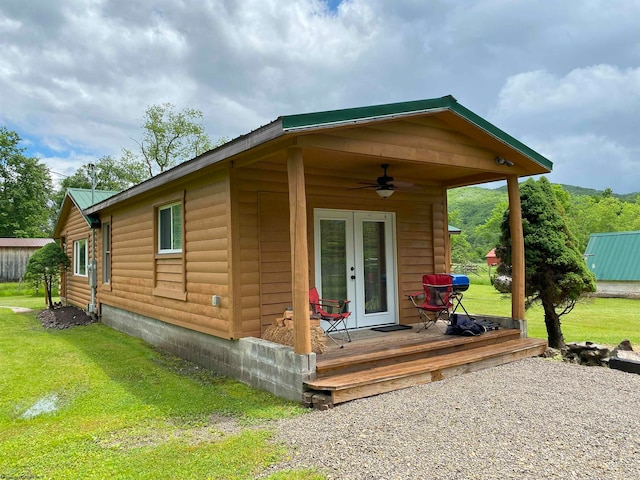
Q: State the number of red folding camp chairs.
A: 2